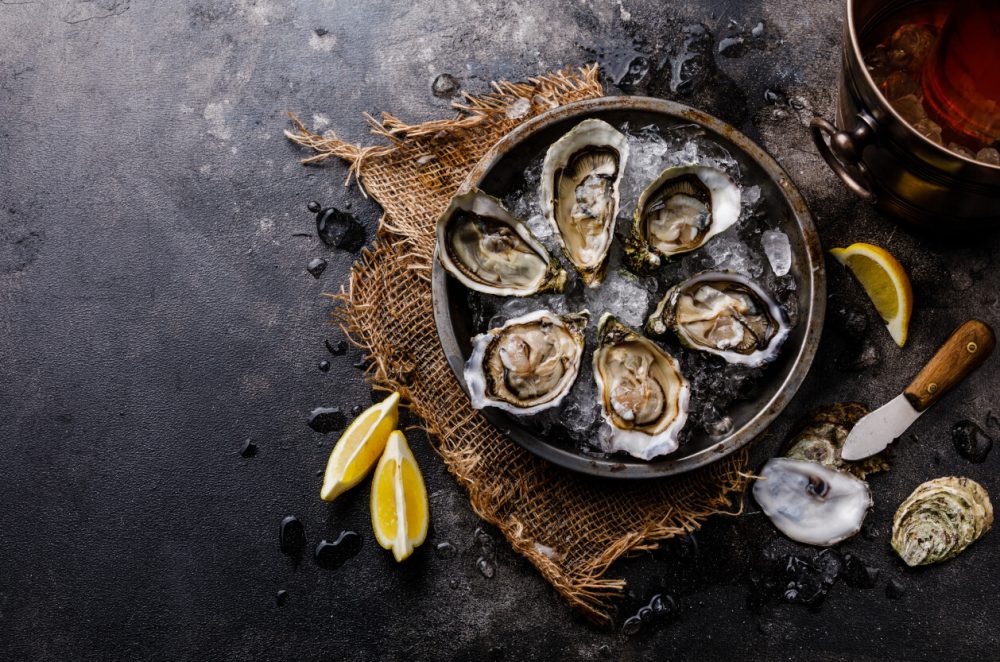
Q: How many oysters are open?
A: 6